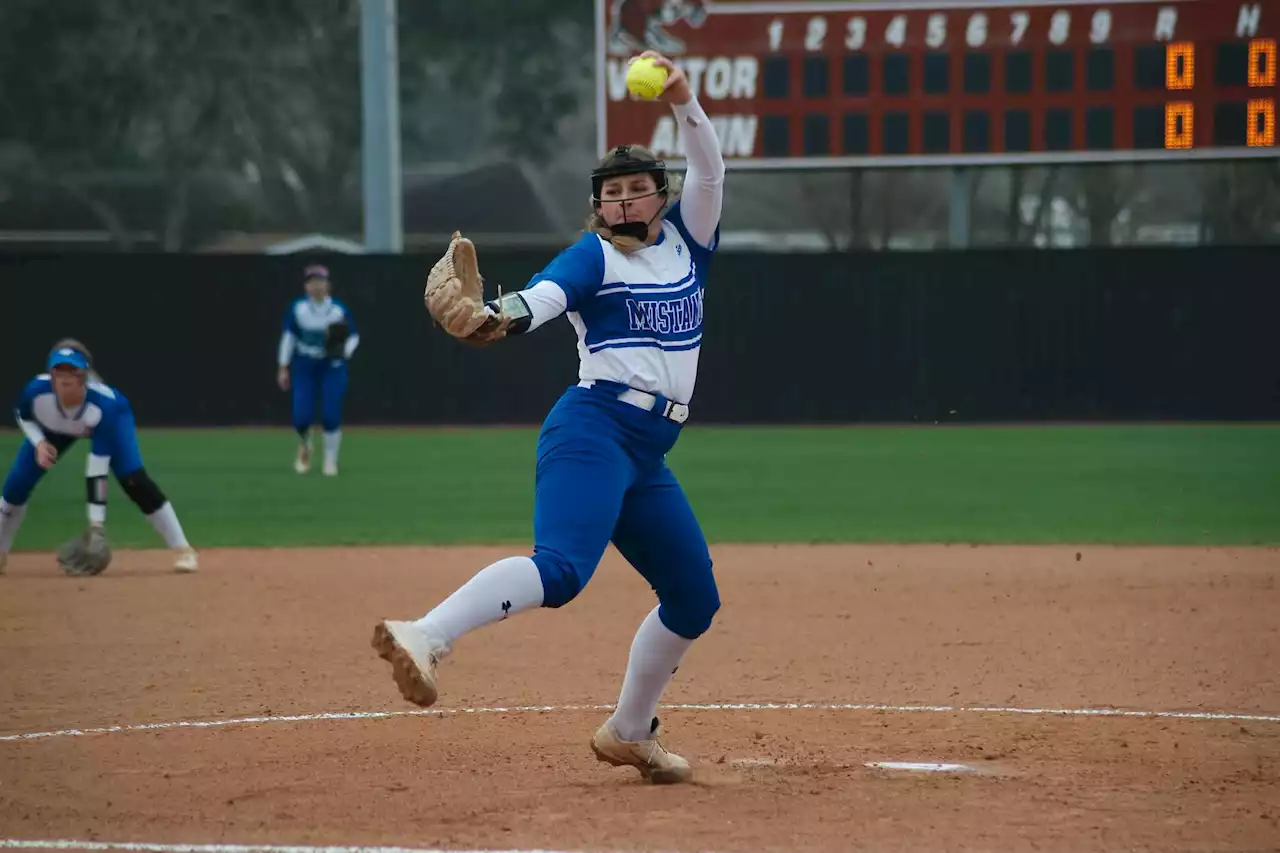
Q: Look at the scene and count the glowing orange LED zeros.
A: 4